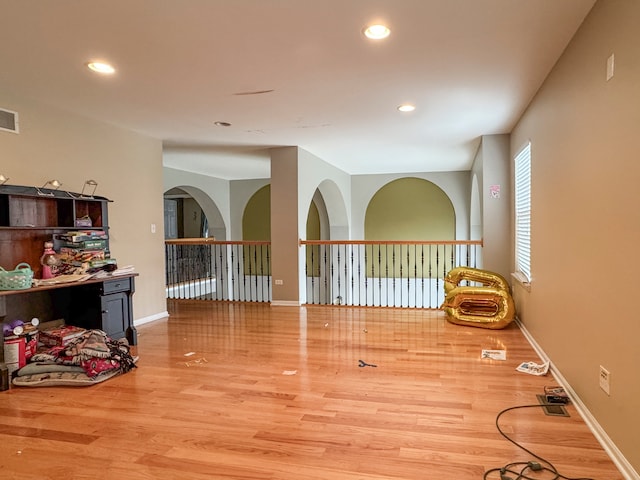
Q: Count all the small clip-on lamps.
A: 3